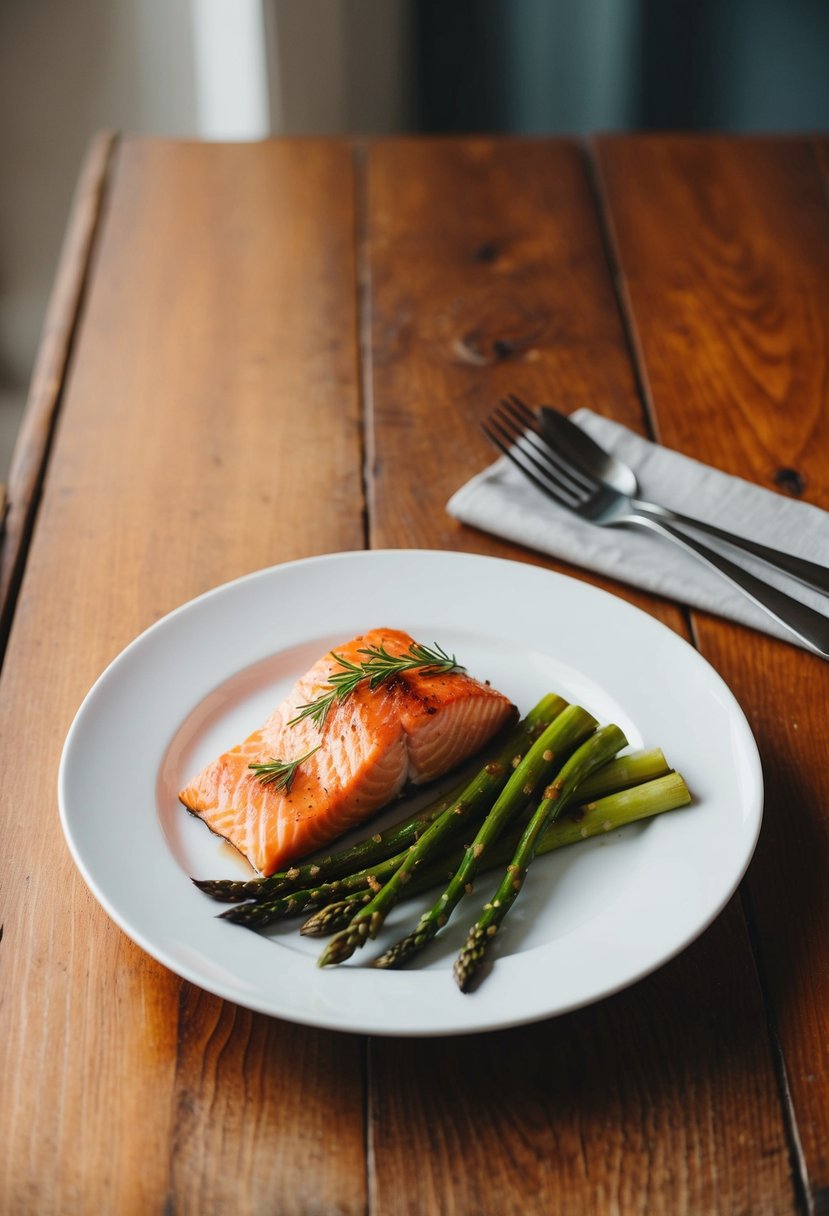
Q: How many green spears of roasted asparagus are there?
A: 6